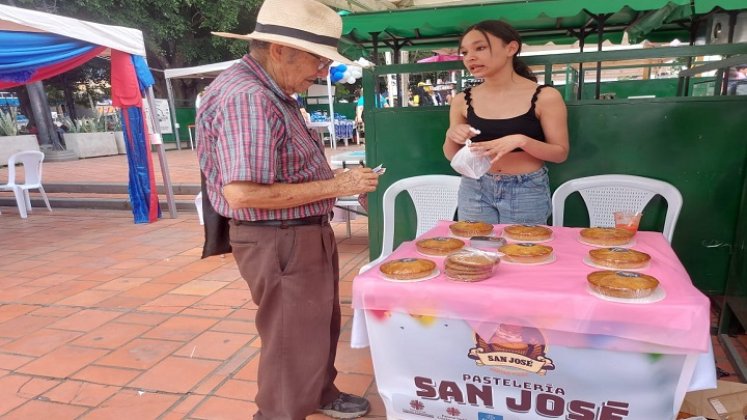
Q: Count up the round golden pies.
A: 8